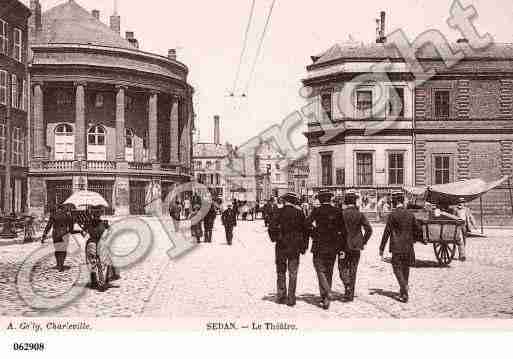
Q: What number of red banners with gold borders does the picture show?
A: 0